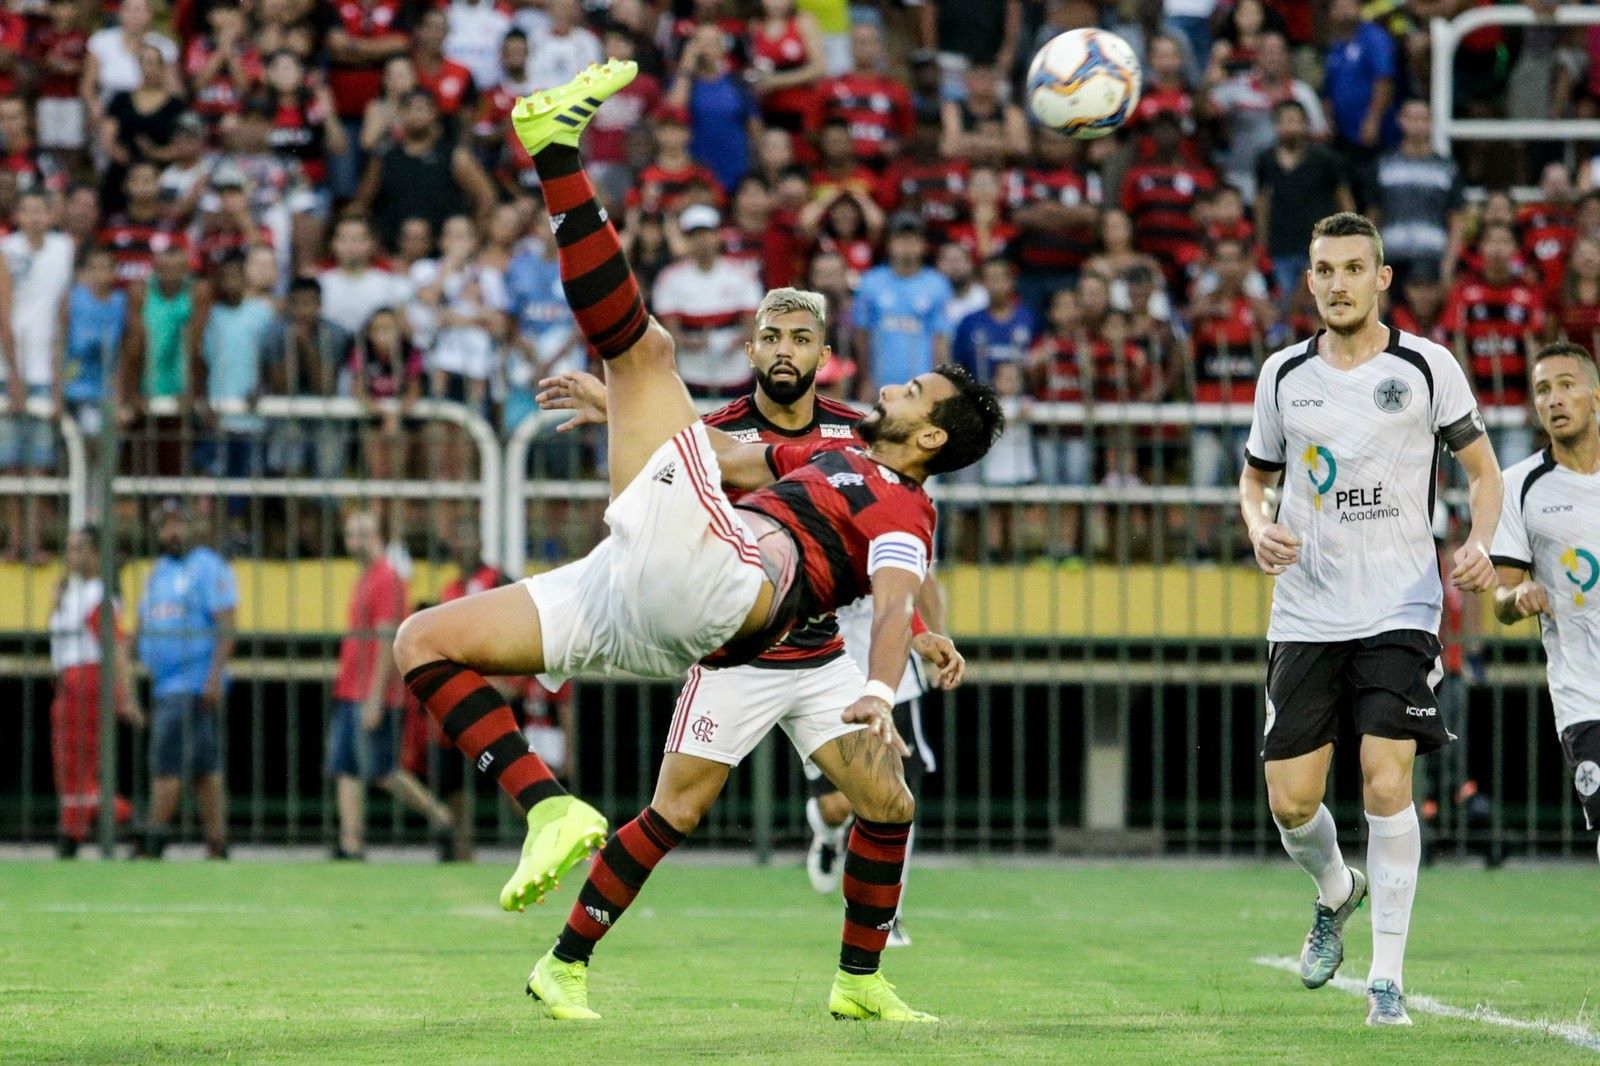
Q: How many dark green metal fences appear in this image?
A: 1